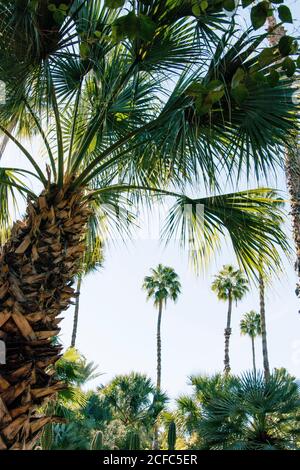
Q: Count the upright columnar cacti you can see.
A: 4